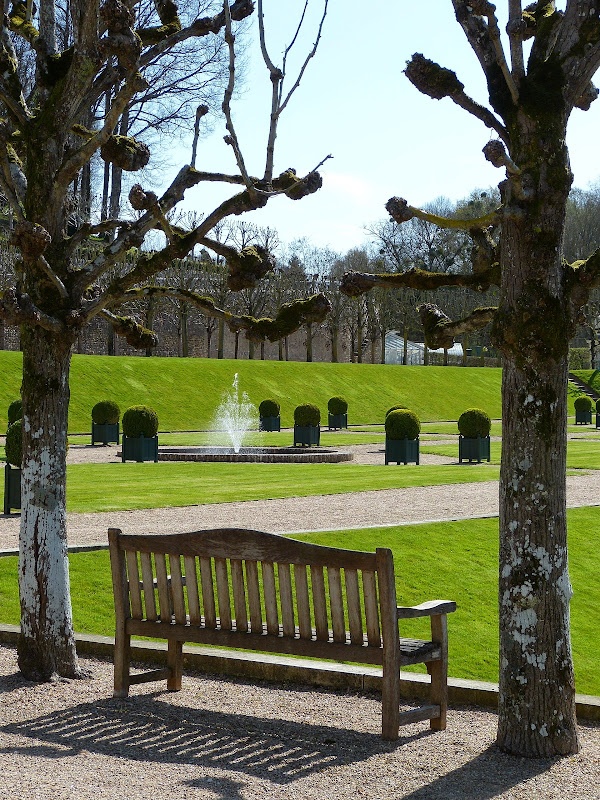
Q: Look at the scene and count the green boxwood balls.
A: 12